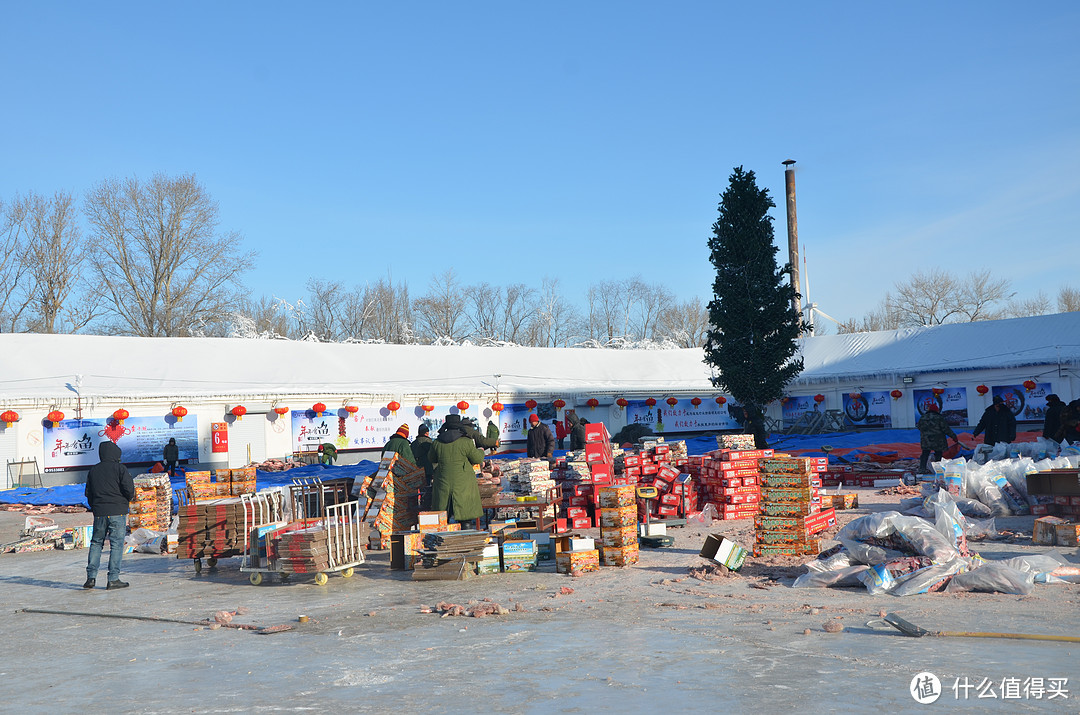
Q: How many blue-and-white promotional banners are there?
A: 8